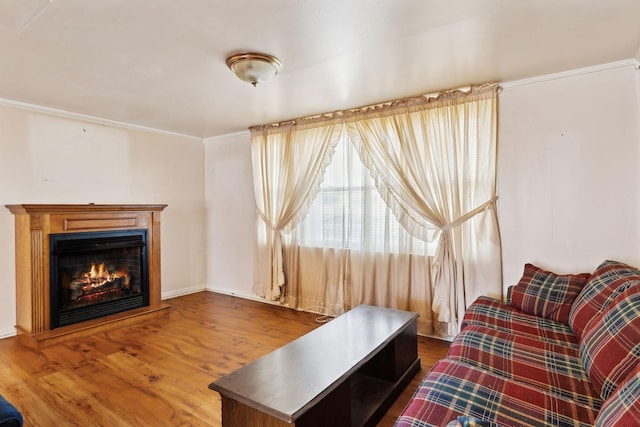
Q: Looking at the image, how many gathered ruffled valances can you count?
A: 1